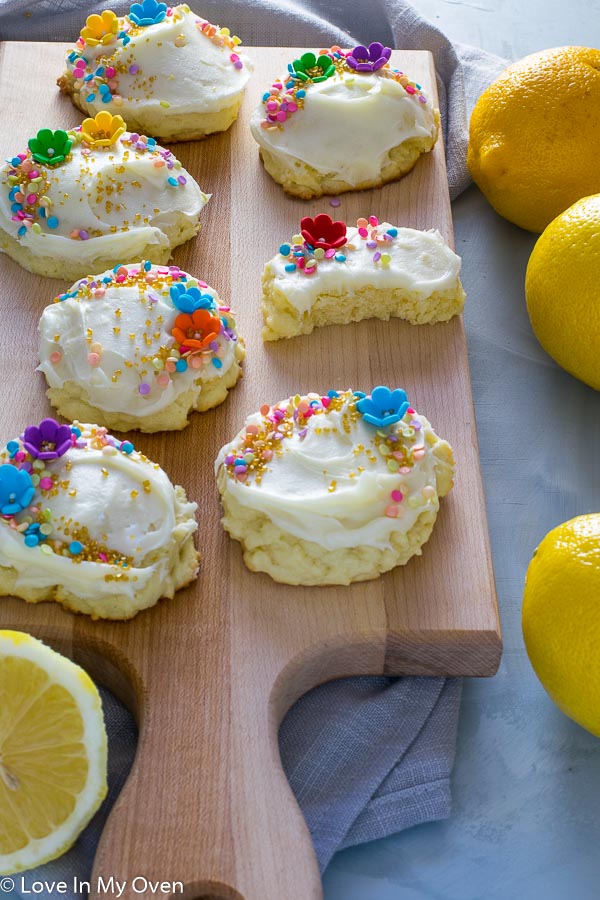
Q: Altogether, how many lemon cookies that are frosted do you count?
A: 7